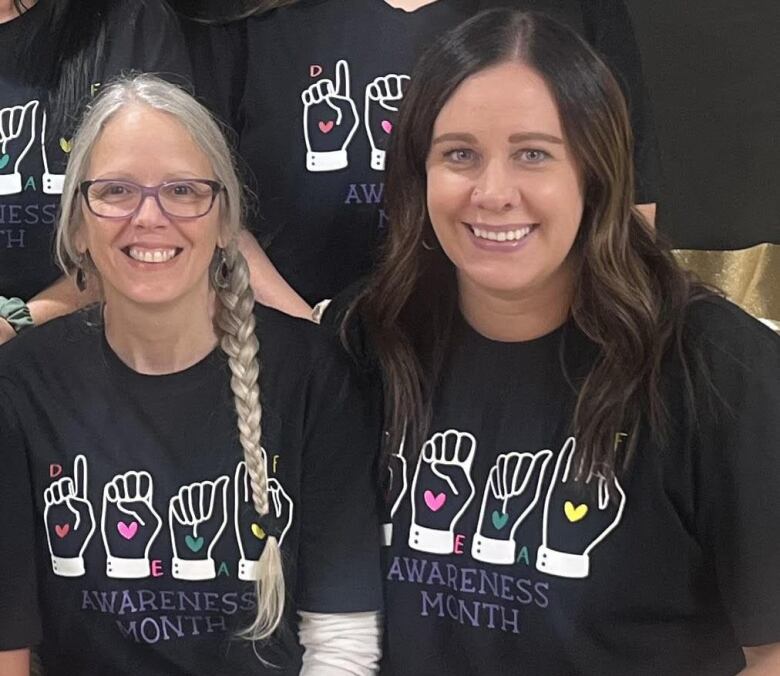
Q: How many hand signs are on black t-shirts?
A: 12